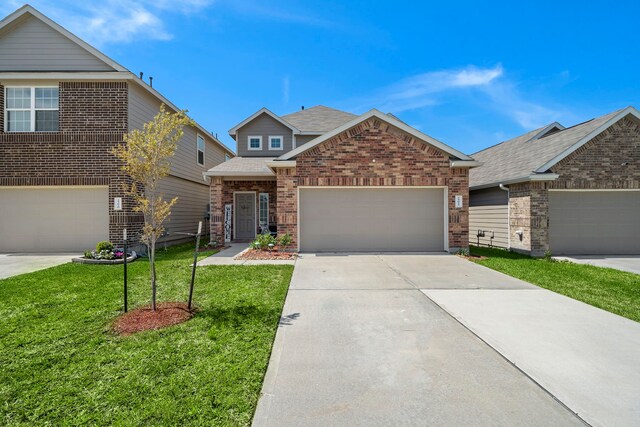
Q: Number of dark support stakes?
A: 2